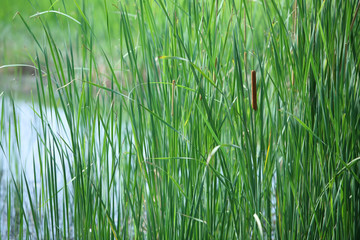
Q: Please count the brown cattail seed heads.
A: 1